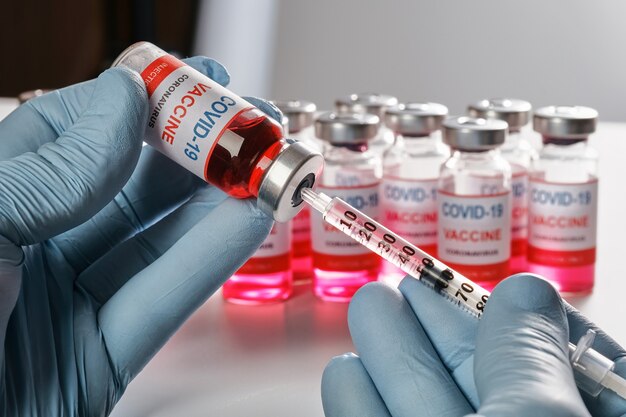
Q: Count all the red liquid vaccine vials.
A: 9